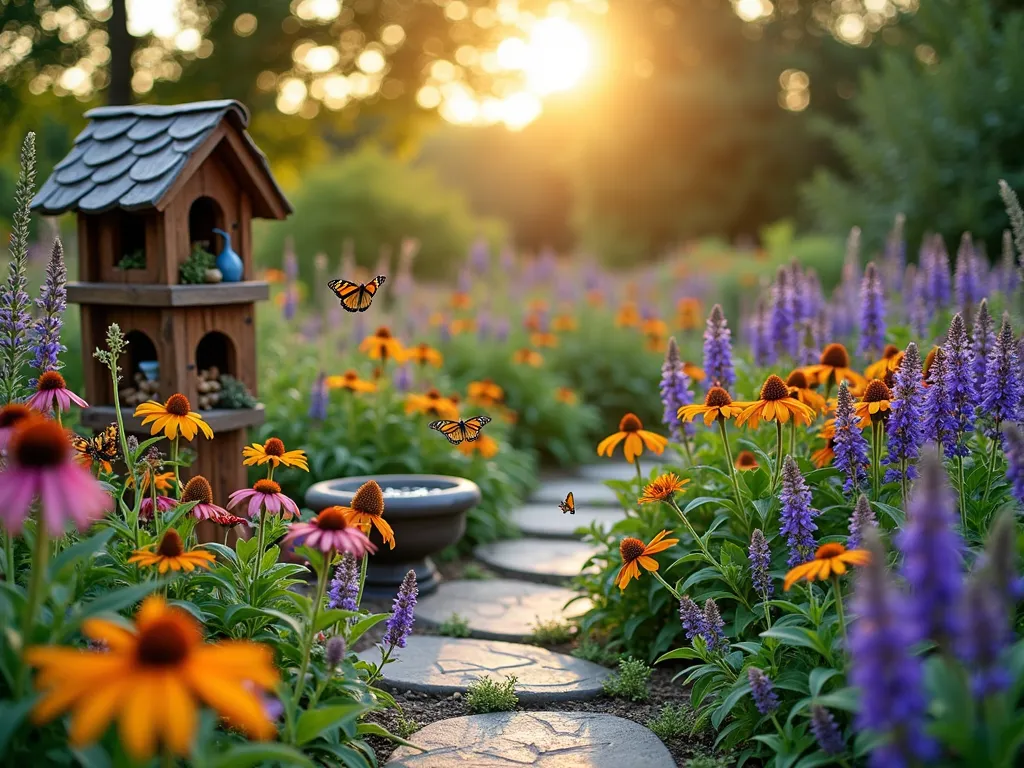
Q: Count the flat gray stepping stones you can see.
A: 7